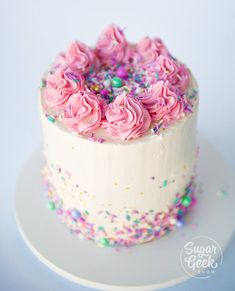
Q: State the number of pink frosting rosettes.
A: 8